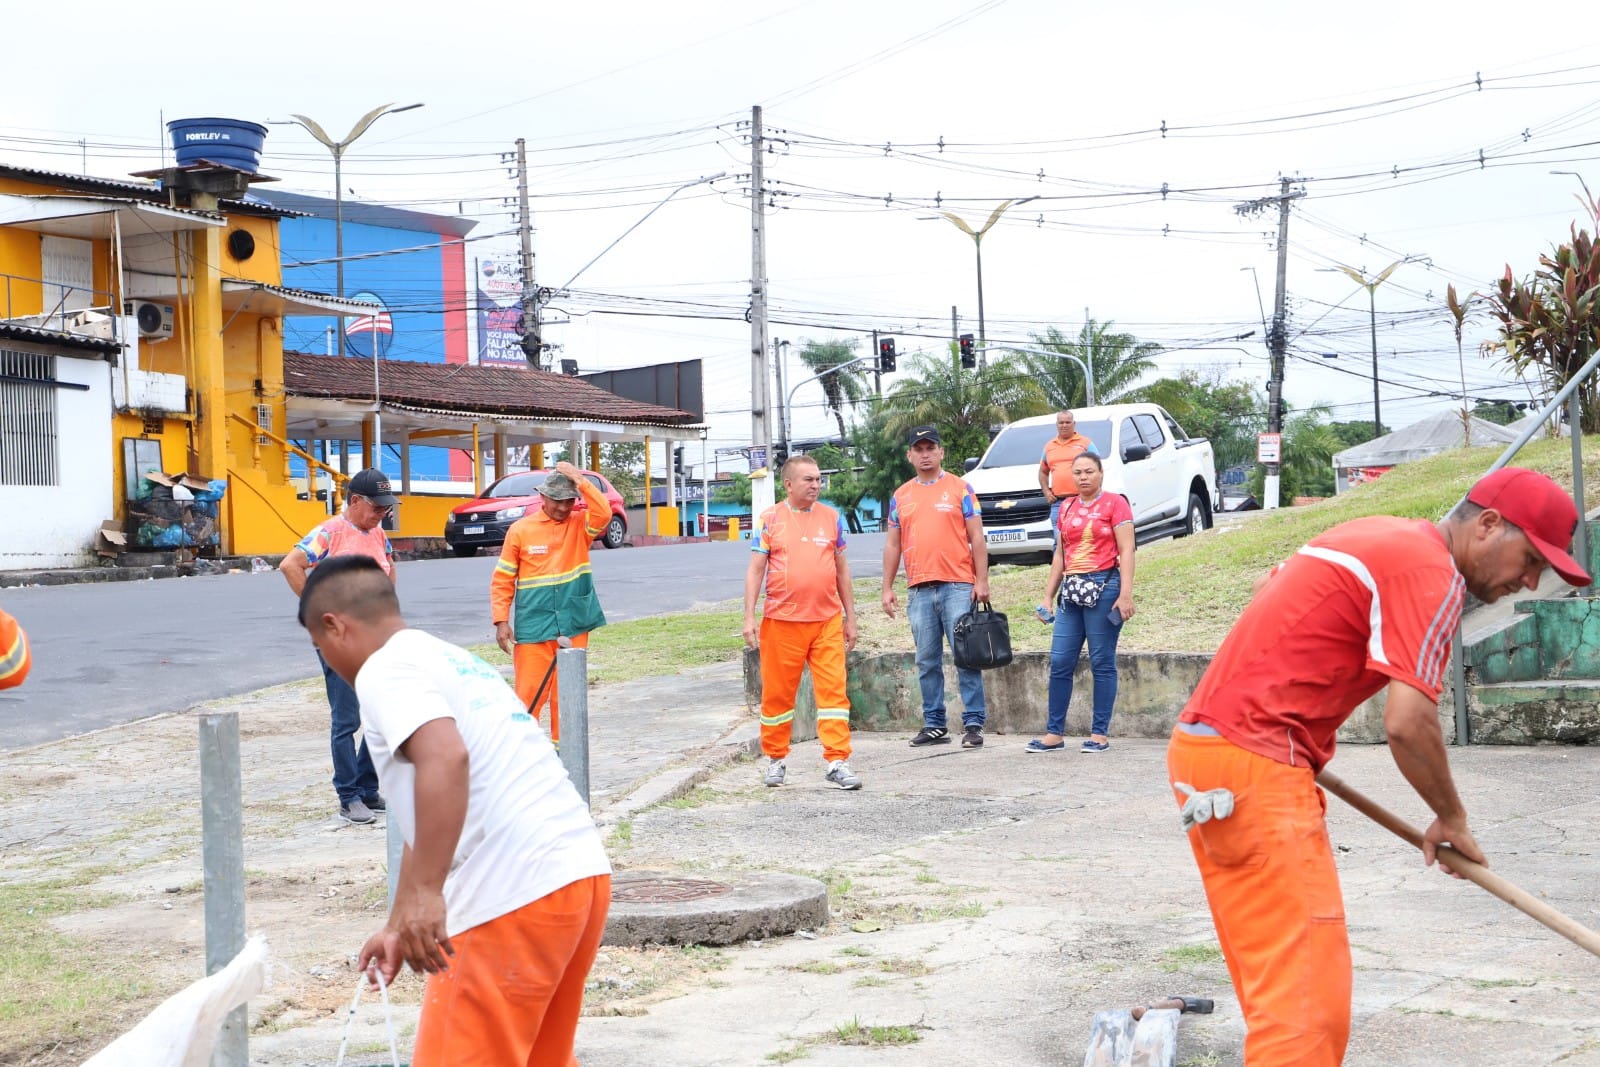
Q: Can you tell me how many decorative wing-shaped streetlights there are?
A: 3